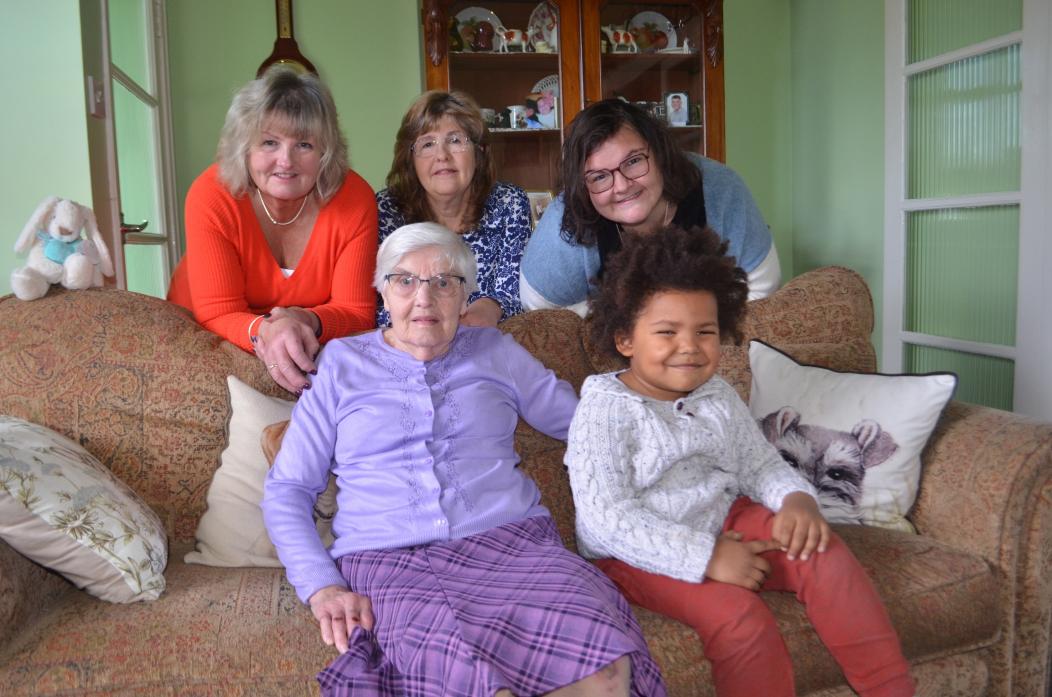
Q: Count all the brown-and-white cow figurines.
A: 2